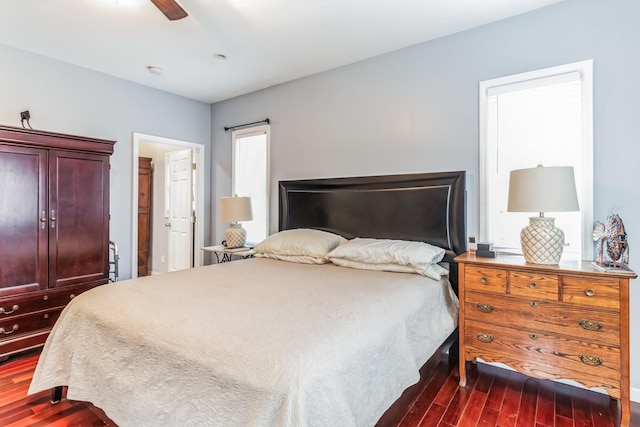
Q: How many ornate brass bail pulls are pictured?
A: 4